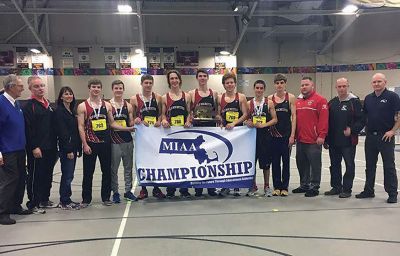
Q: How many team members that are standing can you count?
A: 8